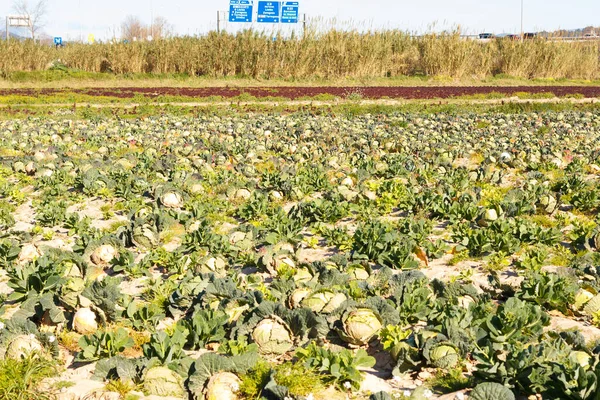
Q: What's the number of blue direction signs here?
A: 3